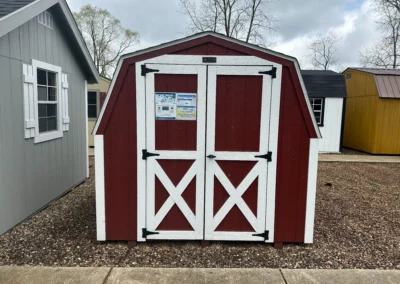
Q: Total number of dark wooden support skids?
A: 3